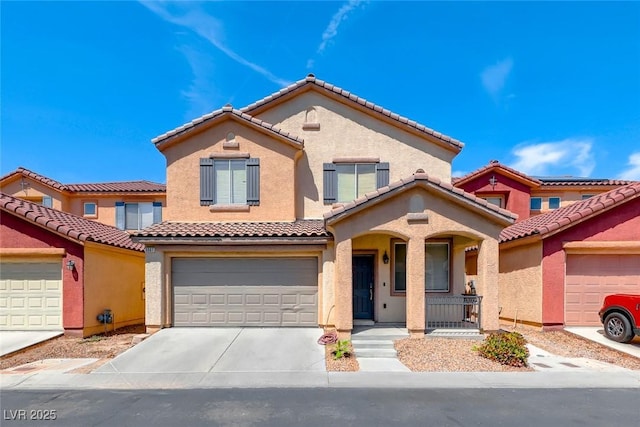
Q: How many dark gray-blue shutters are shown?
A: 4